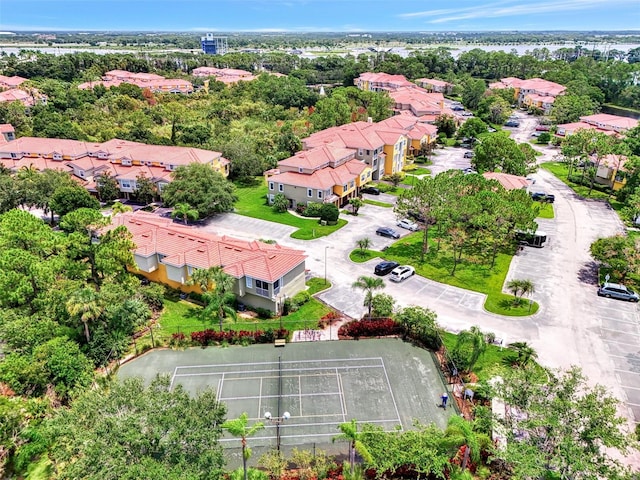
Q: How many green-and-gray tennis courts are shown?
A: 1